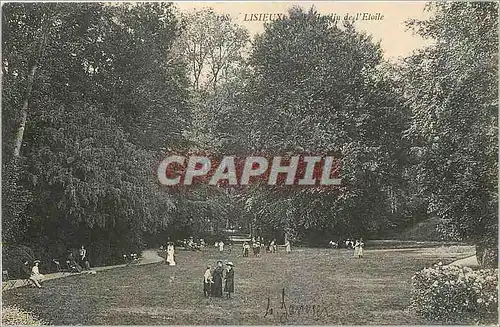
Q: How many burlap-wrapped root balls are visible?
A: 0